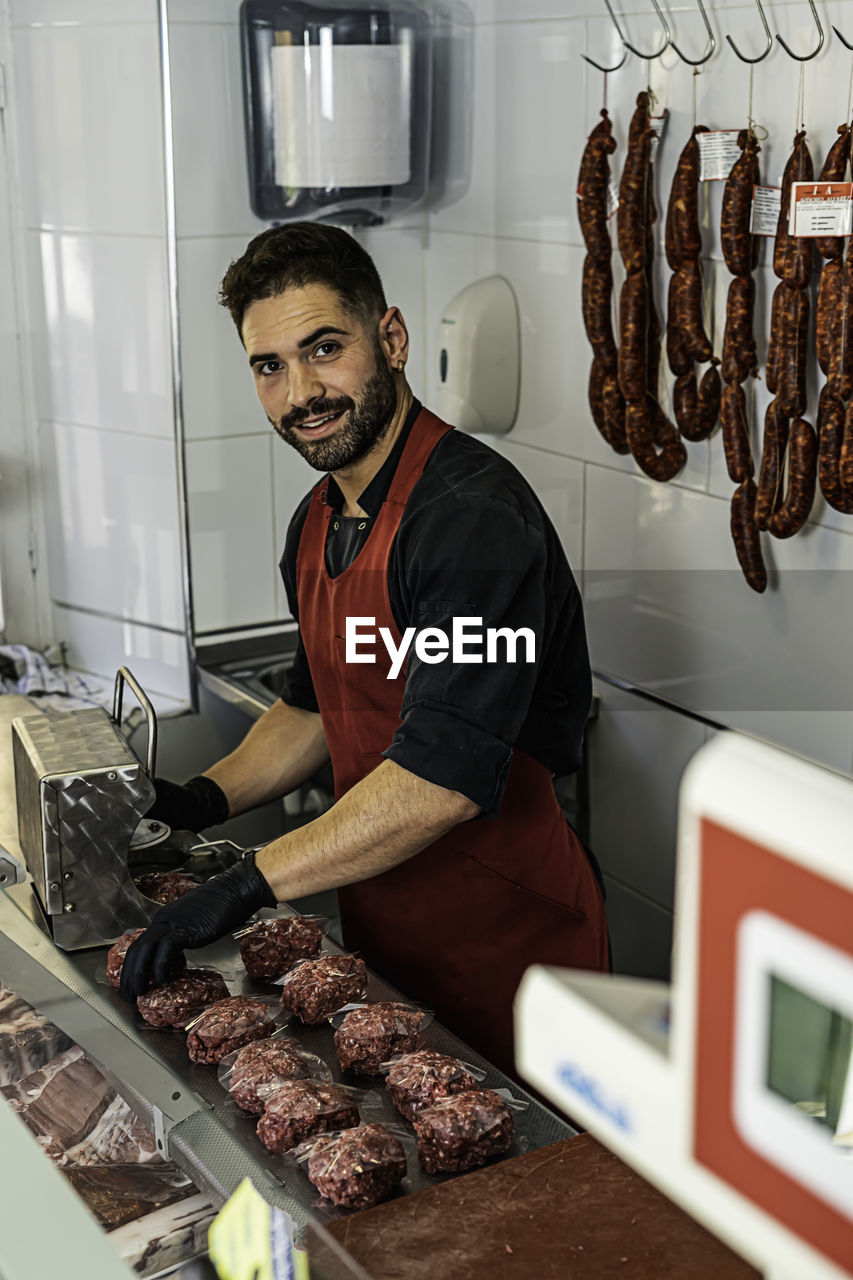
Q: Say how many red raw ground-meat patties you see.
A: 12